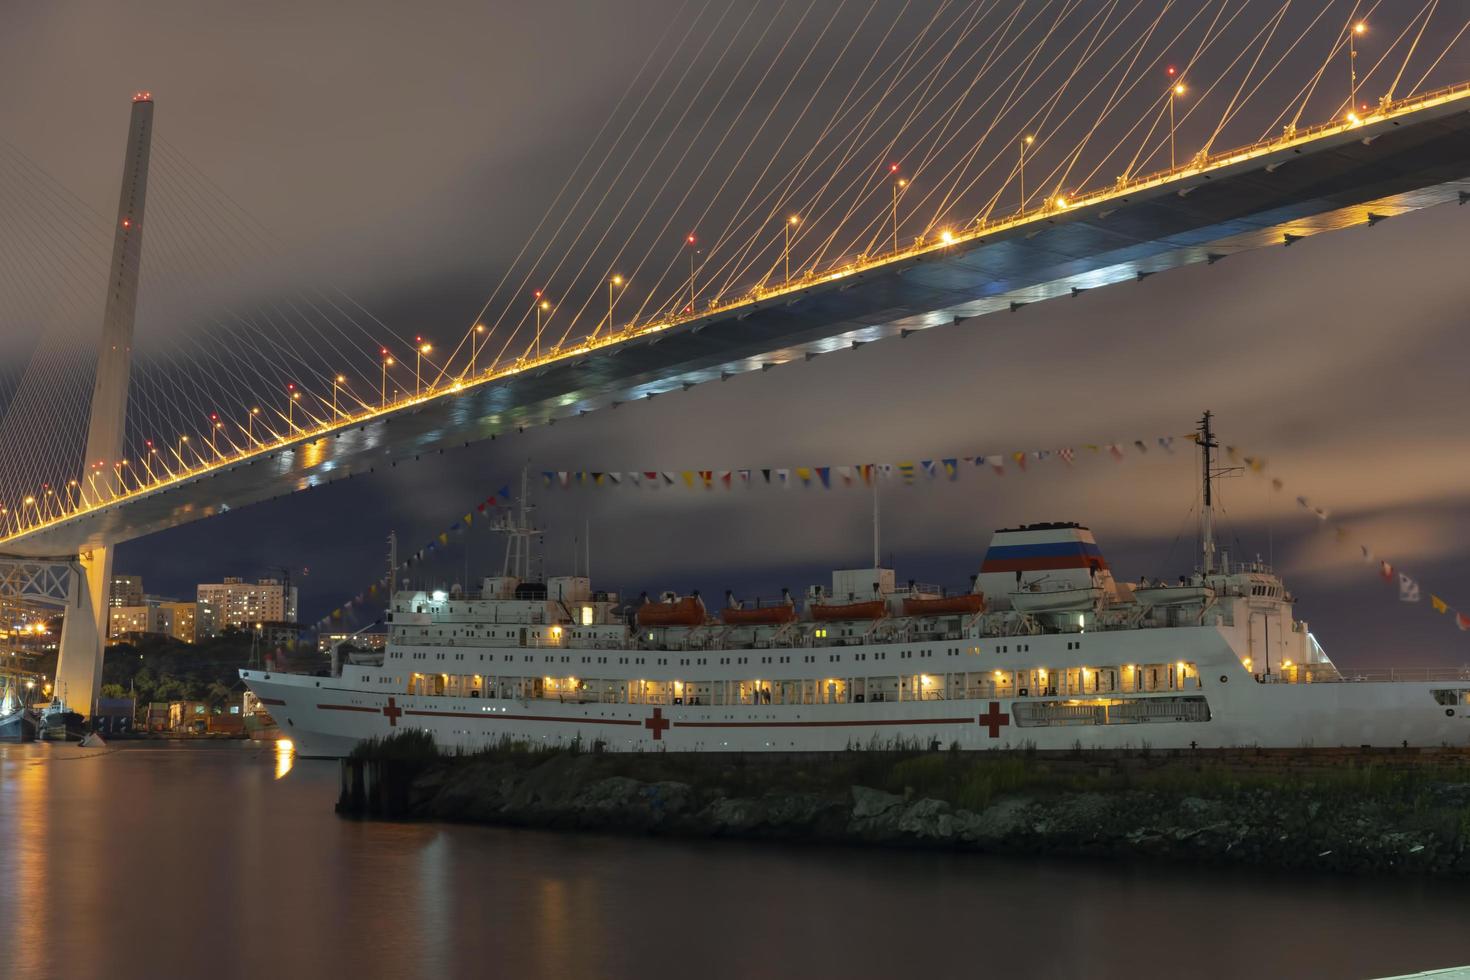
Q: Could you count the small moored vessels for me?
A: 2